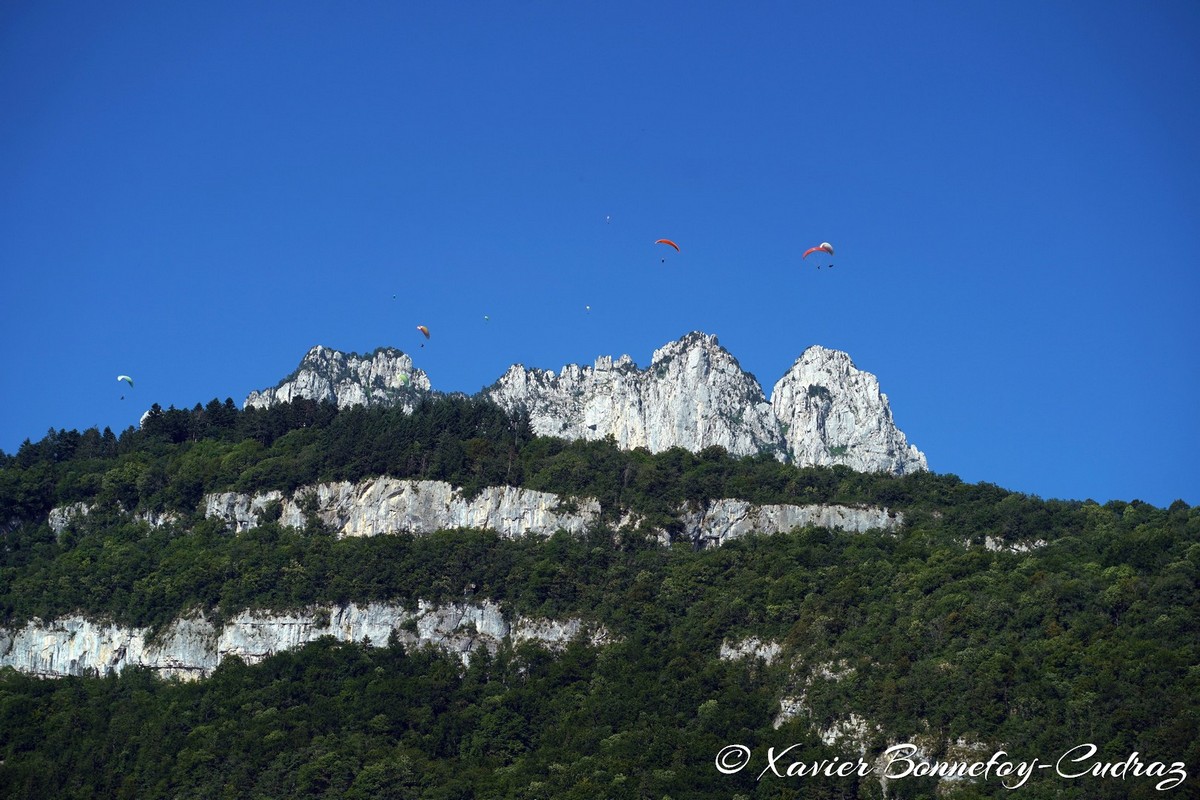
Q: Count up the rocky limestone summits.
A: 3